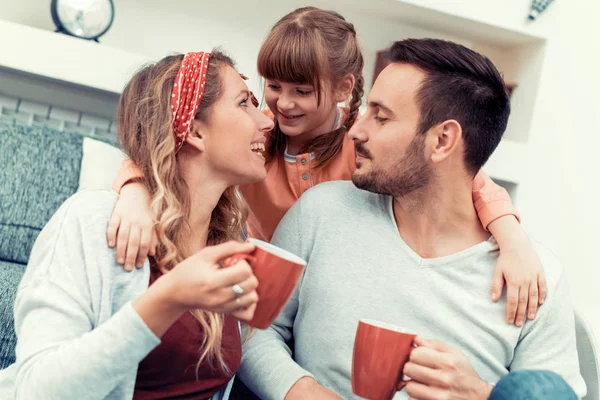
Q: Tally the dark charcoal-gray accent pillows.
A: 0